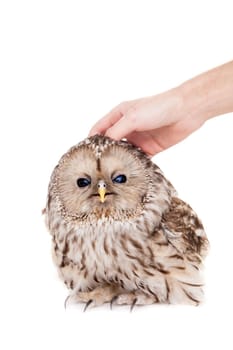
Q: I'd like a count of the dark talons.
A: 4